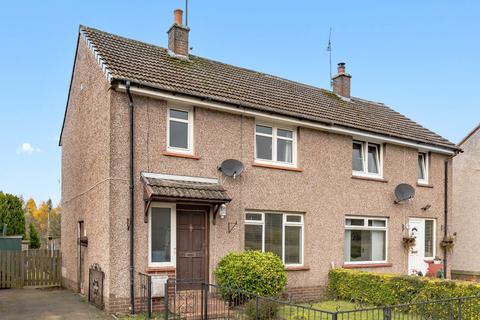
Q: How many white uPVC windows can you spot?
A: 8